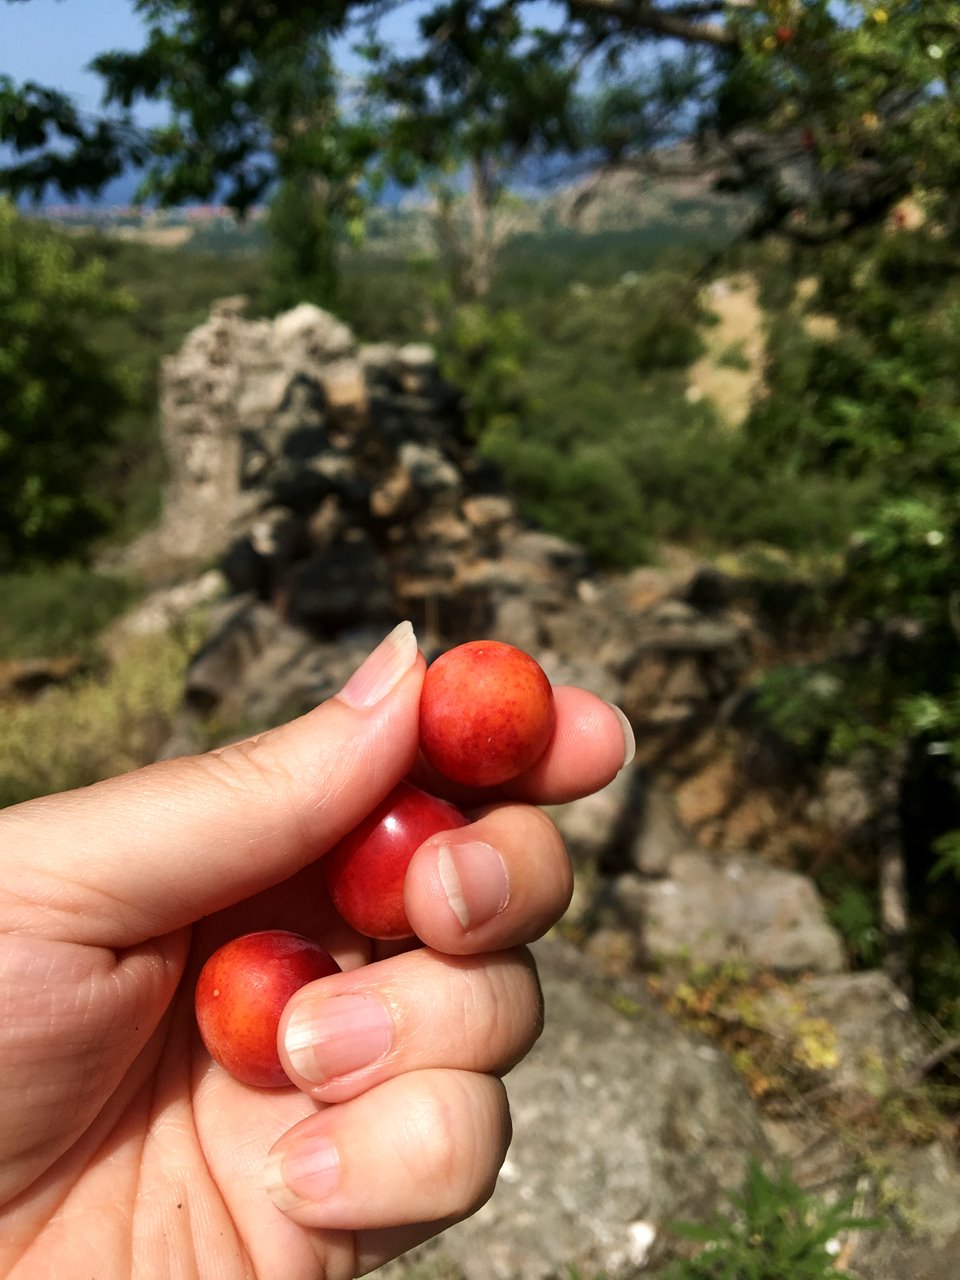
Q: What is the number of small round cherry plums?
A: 3